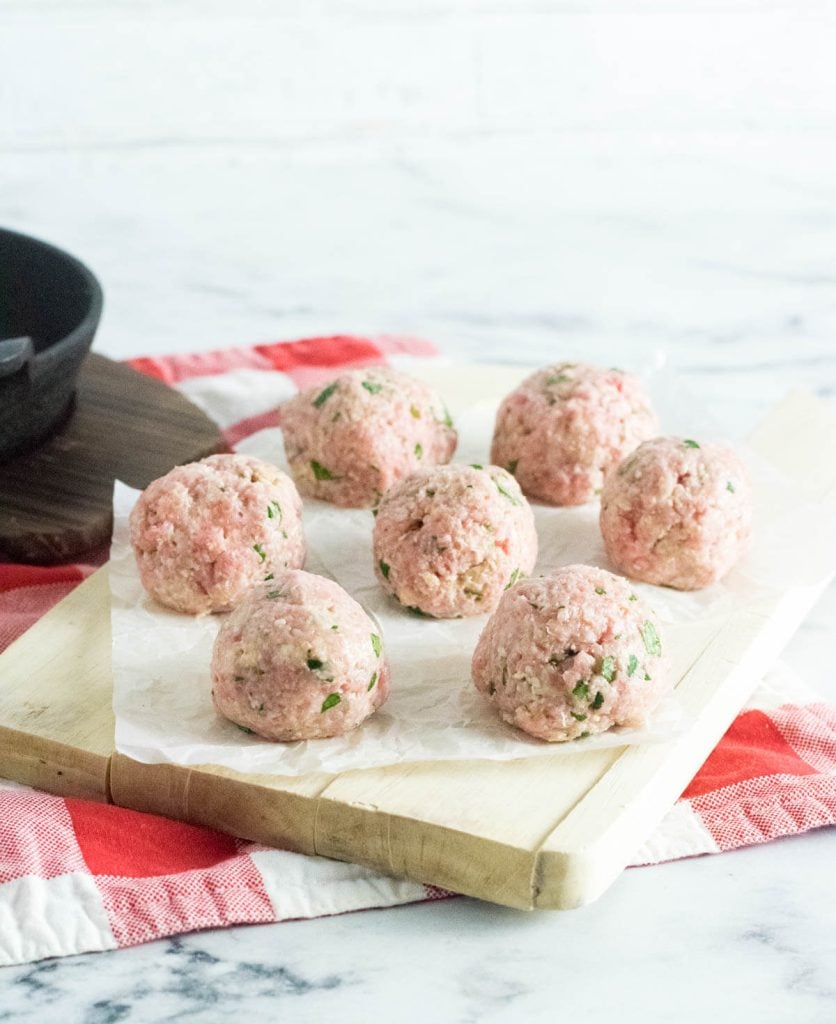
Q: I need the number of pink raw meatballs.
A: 7